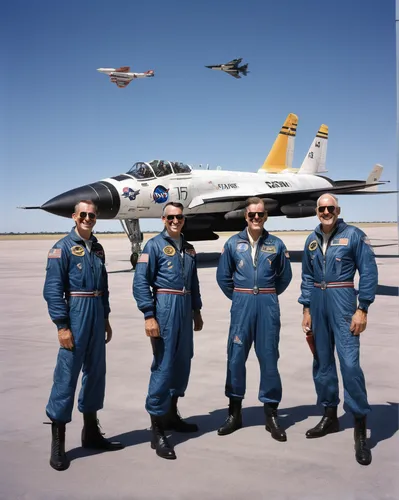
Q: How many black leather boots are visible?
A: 8